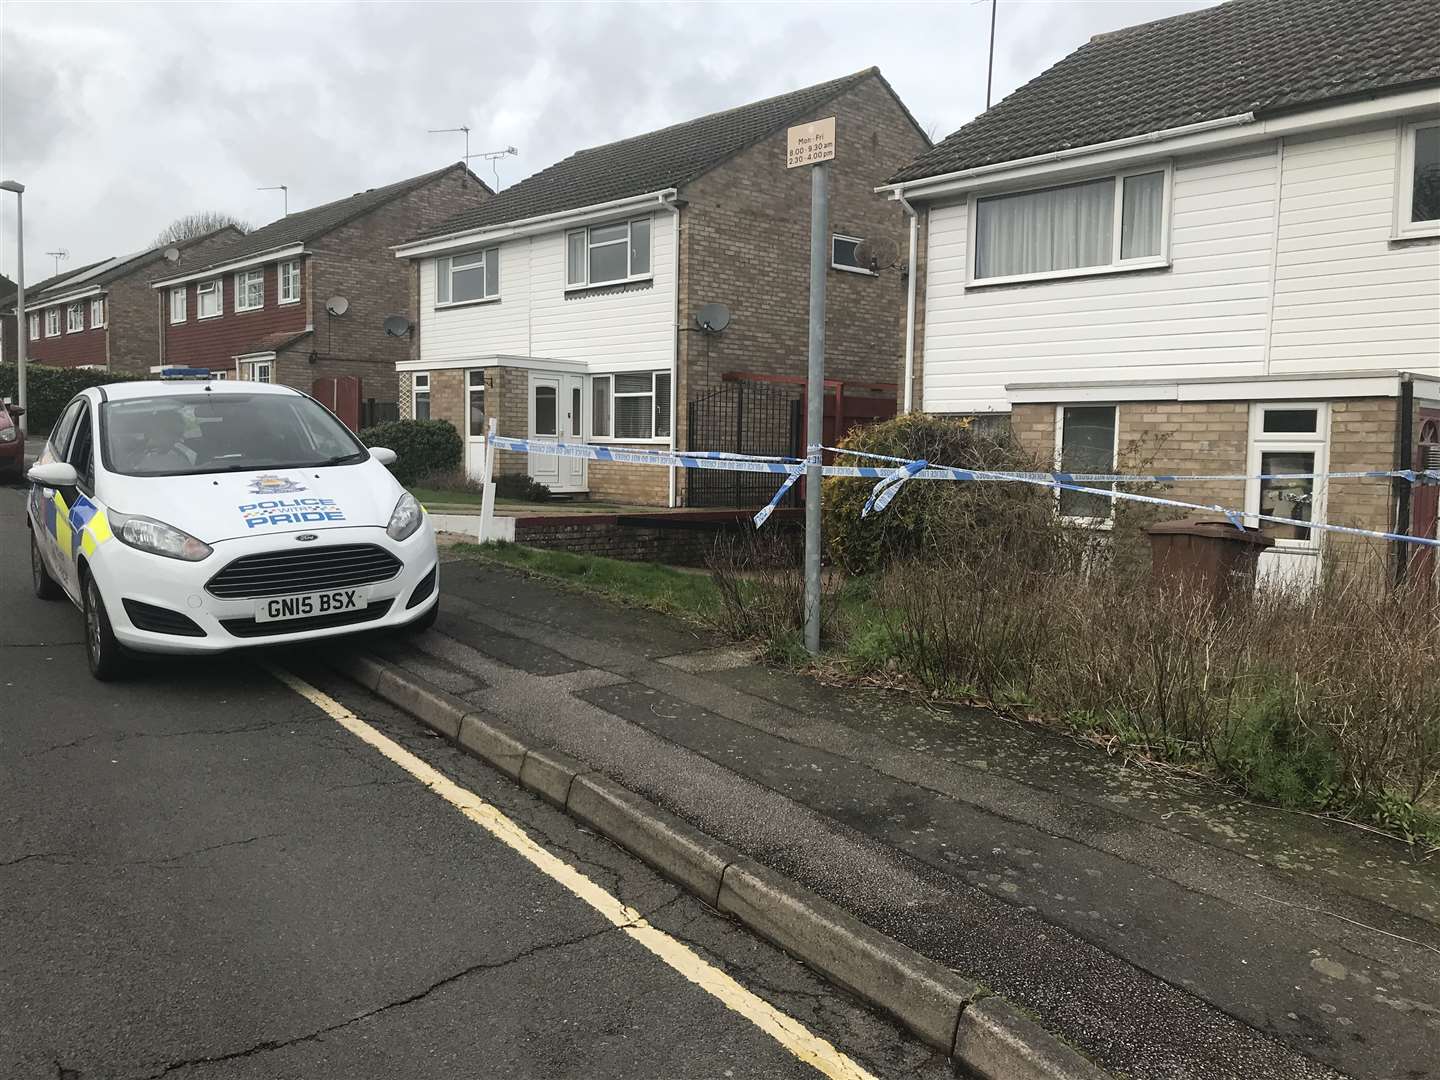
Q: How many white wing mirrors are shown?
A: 2